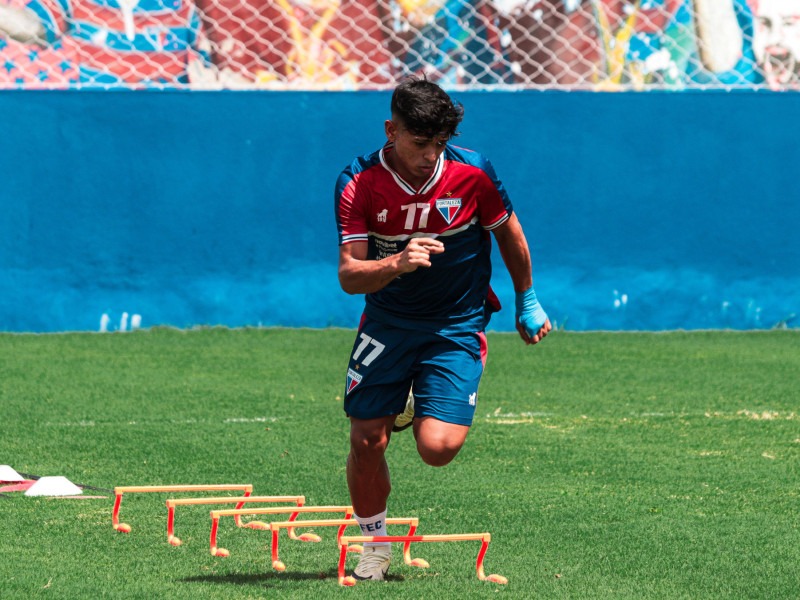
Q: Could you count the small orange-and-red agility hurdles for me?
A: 5